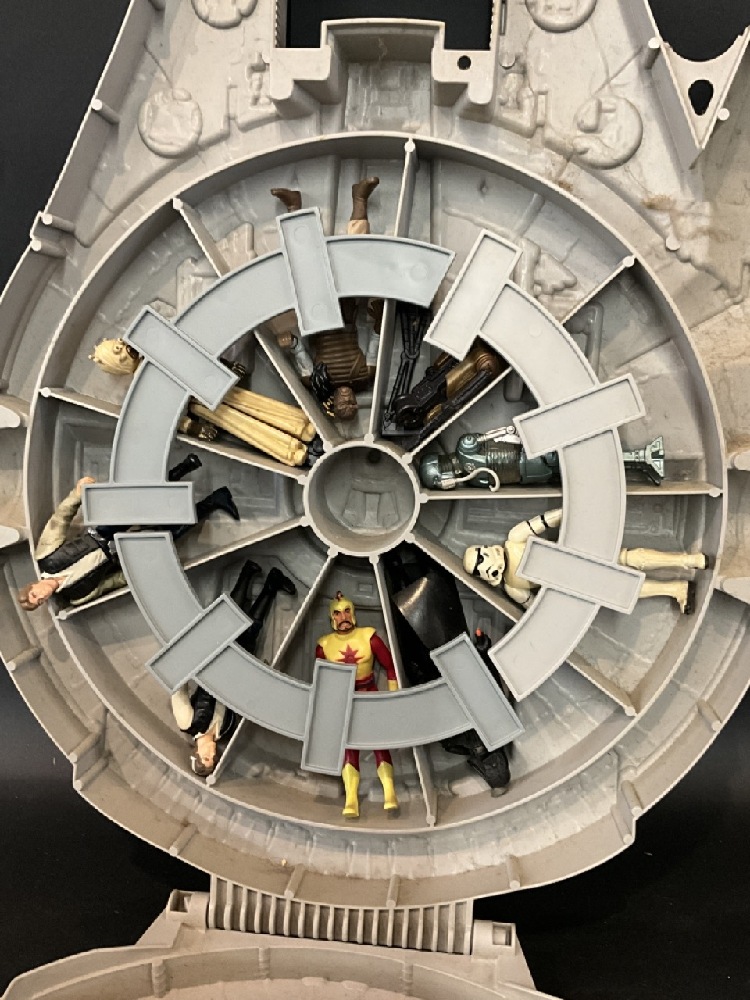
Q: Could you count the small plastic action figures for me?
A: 9